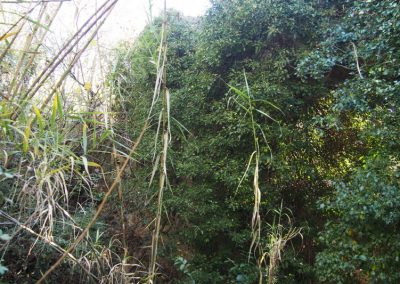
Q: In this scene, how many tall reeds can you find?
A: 2